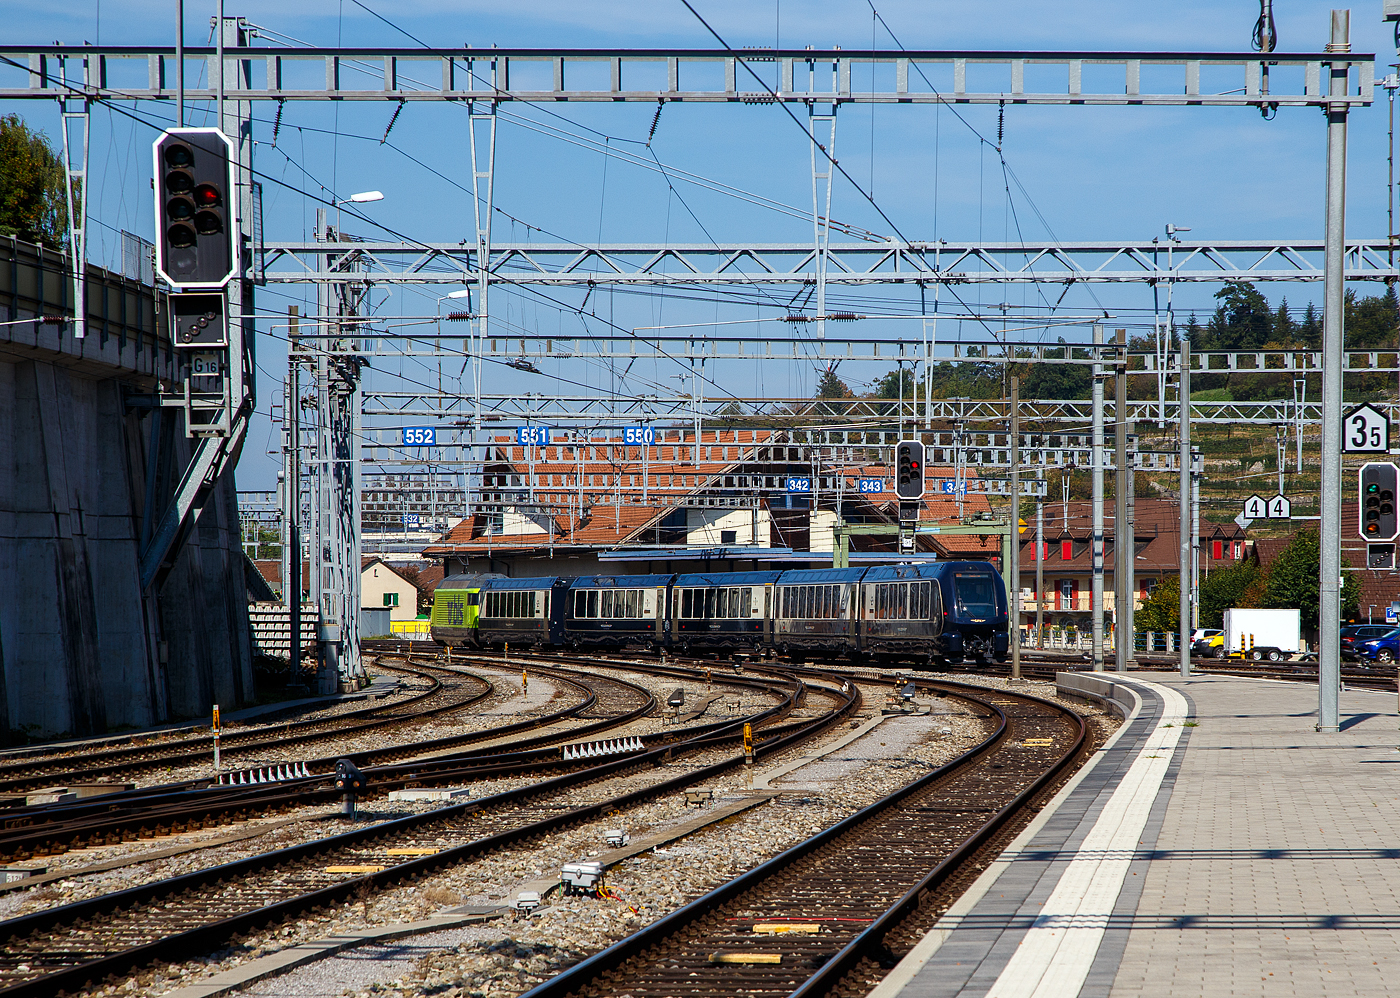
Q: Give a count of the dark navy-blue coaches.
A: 5